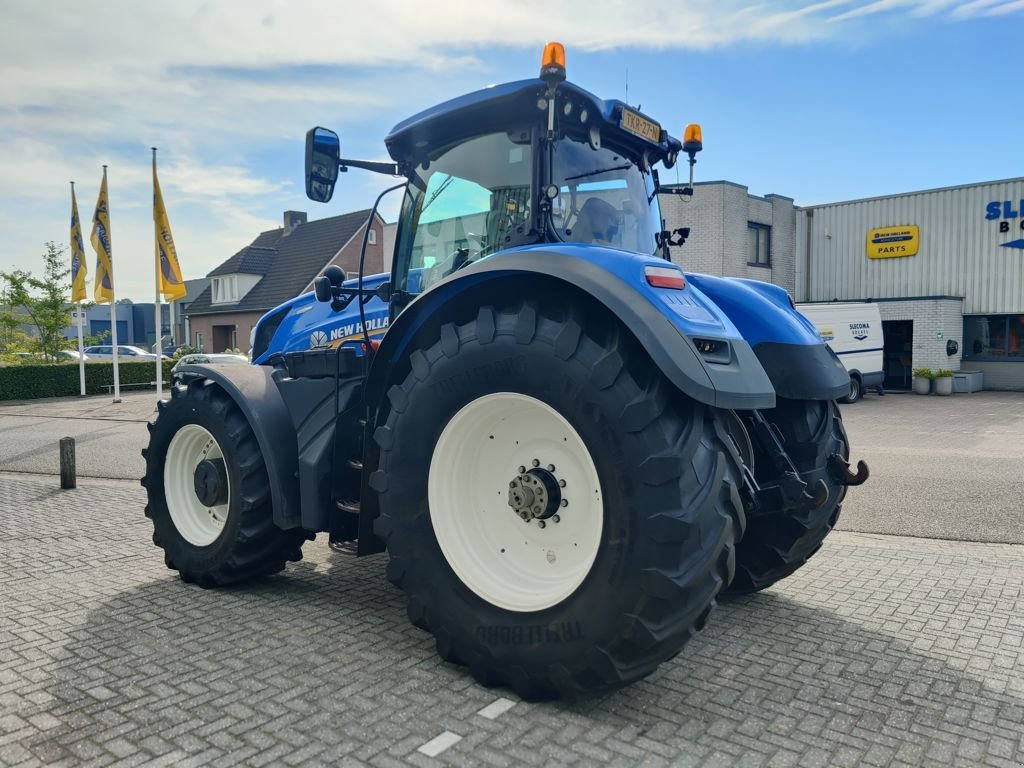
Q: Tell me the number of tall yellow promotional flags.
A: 3